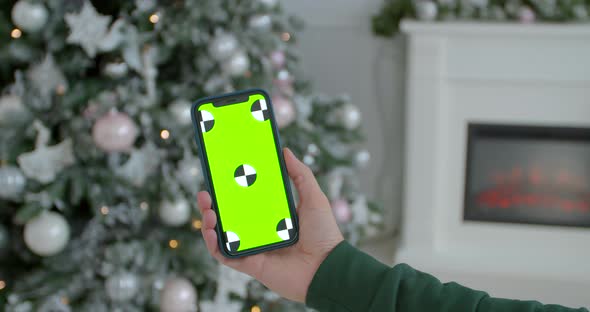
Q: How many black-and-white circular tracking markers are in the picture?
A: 5